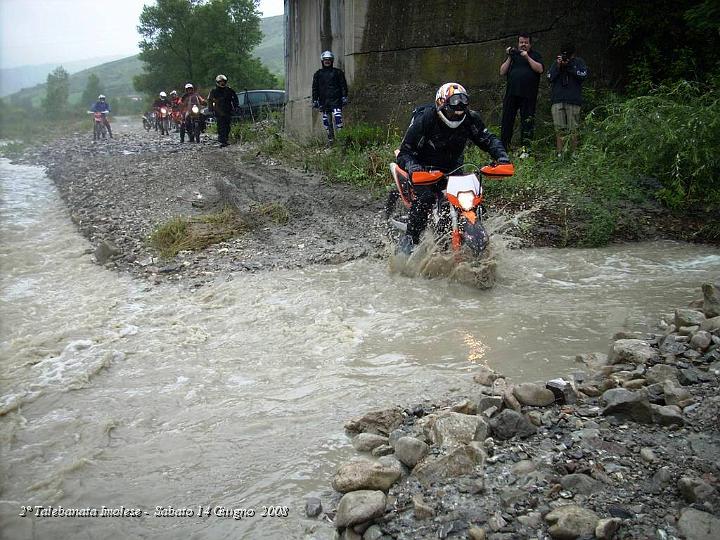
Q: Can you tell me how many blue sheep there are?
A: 0